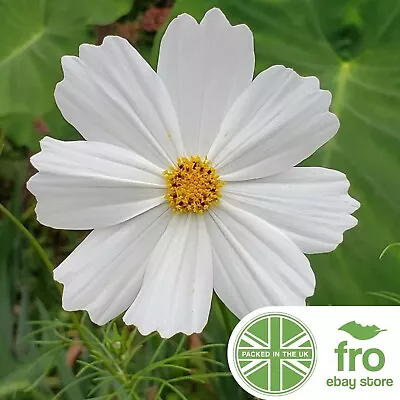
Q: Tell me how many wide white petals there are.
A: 8